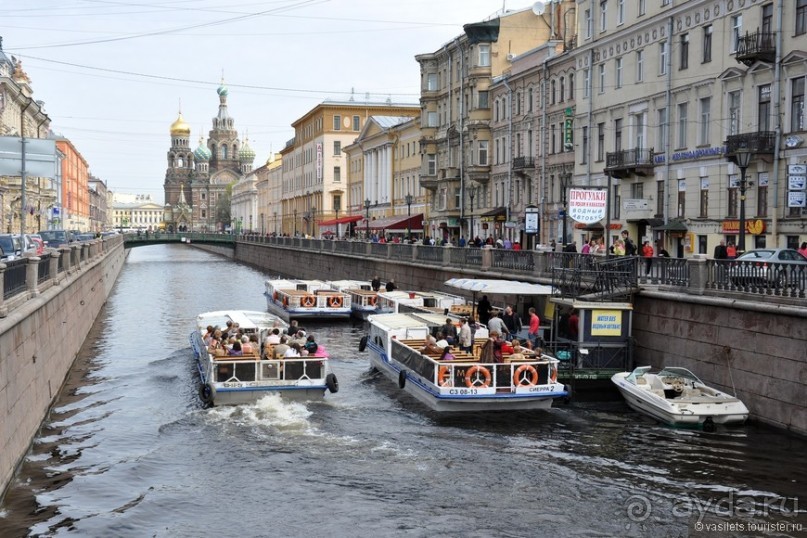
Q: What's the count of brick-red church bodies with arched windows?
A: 1